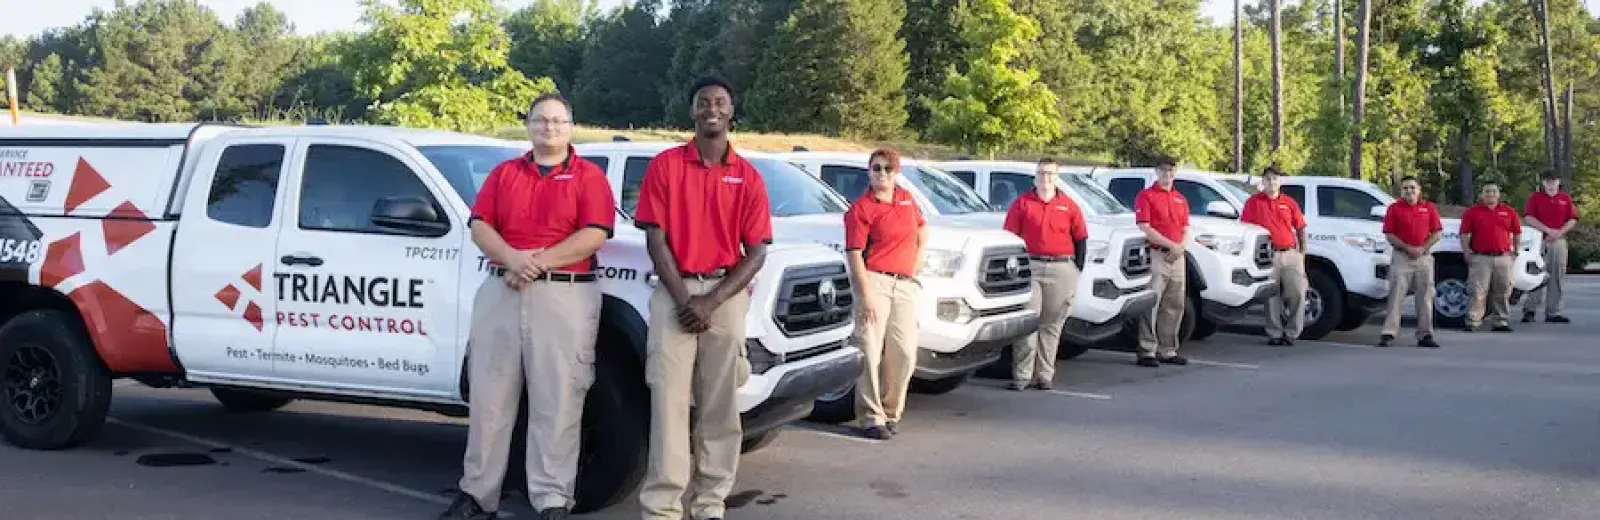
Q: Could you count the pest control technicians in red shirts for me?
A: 9